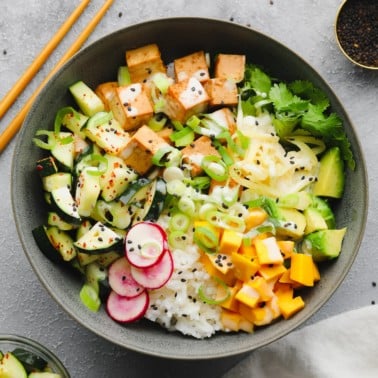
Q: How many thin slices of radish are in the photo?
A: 4